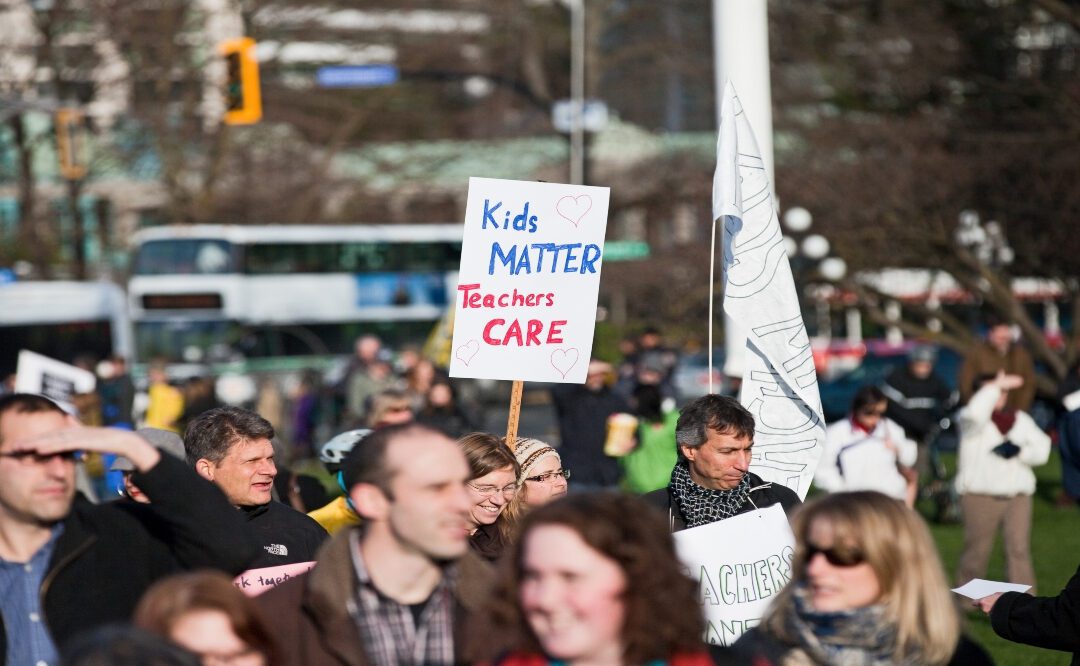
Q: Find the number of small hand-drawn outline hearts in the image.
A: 3